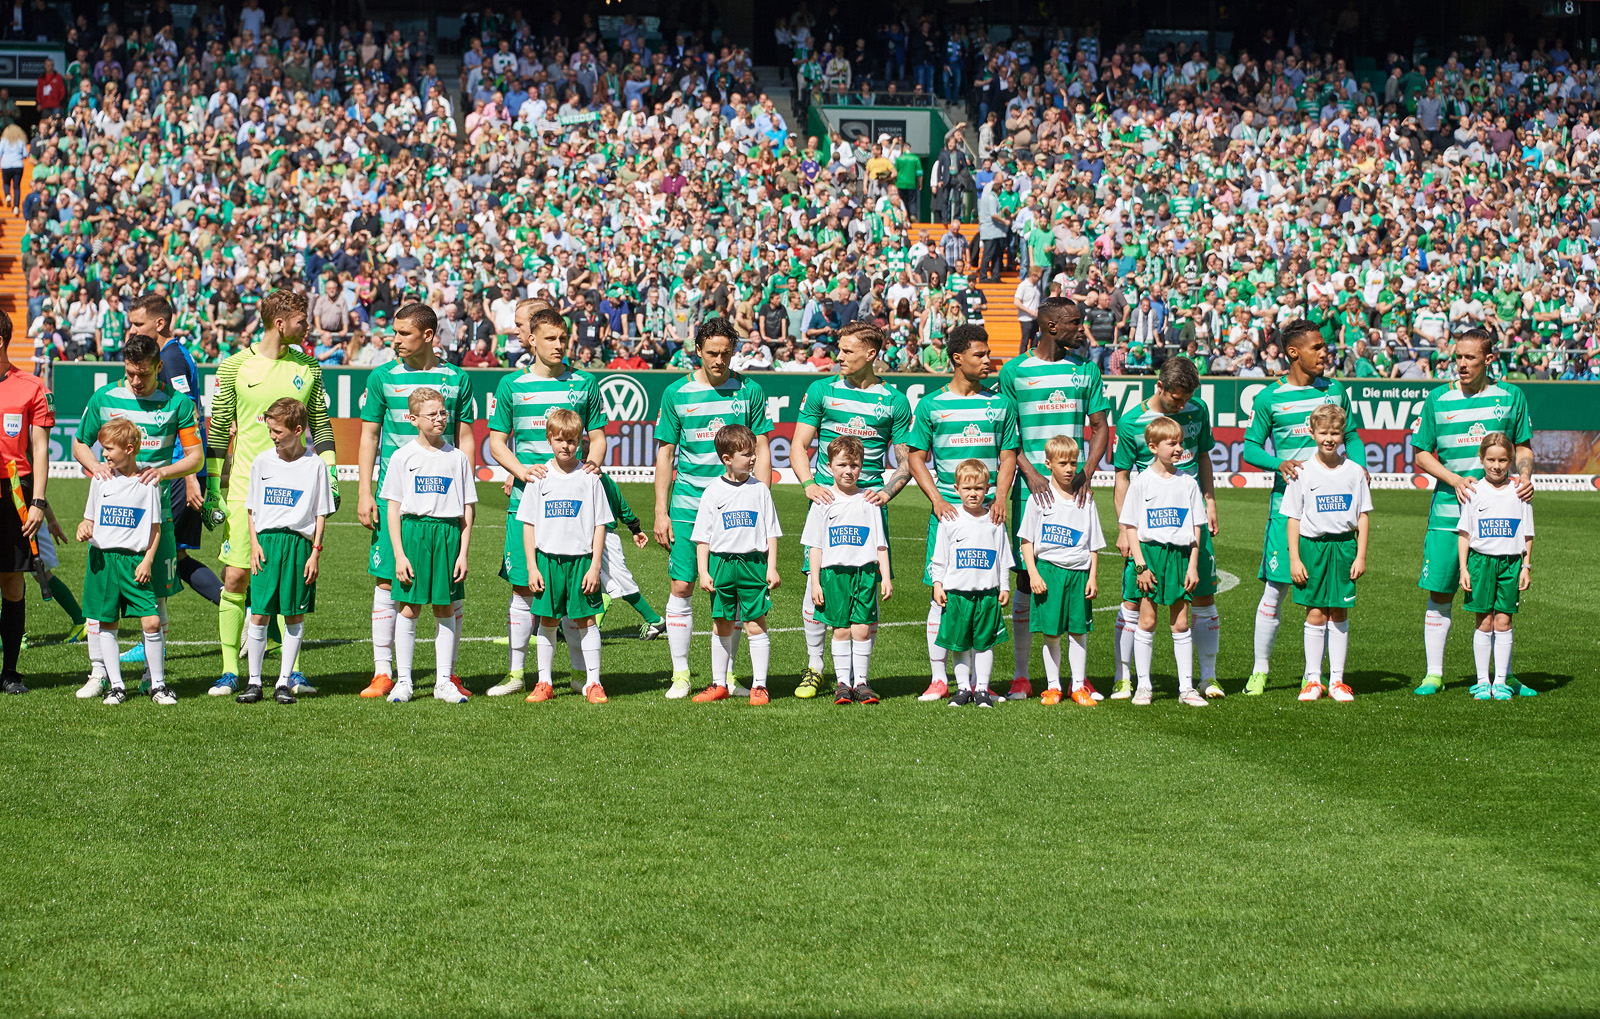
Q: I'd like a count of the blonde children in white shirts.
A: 8